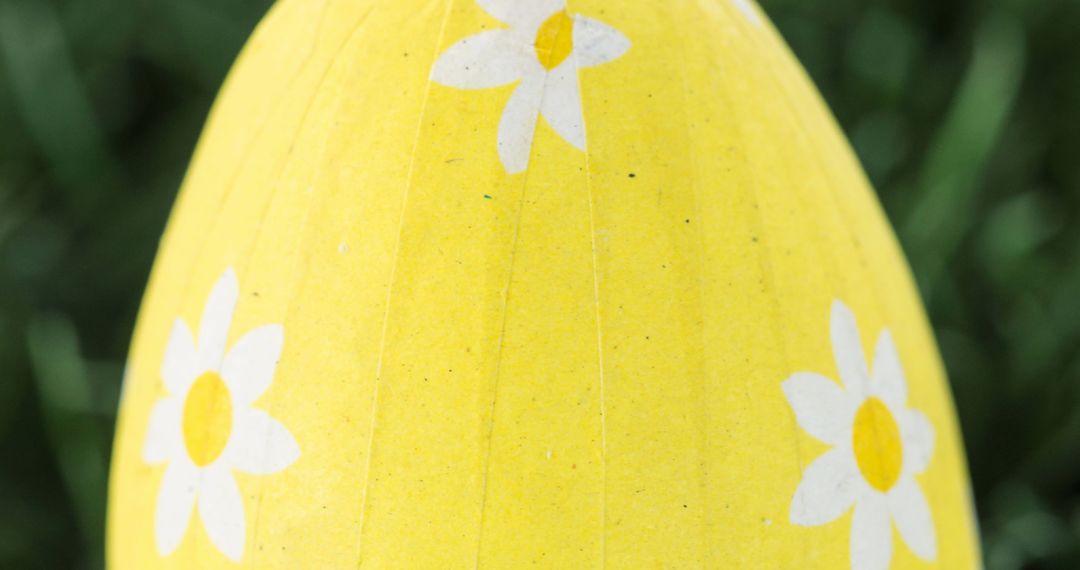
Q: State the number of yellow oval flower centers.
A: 3